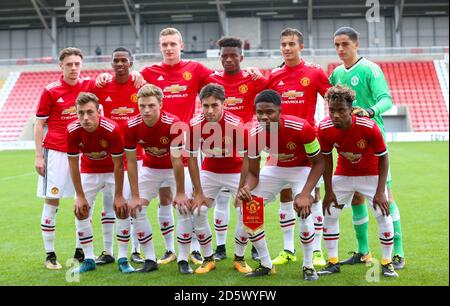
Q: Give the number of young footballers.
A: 11